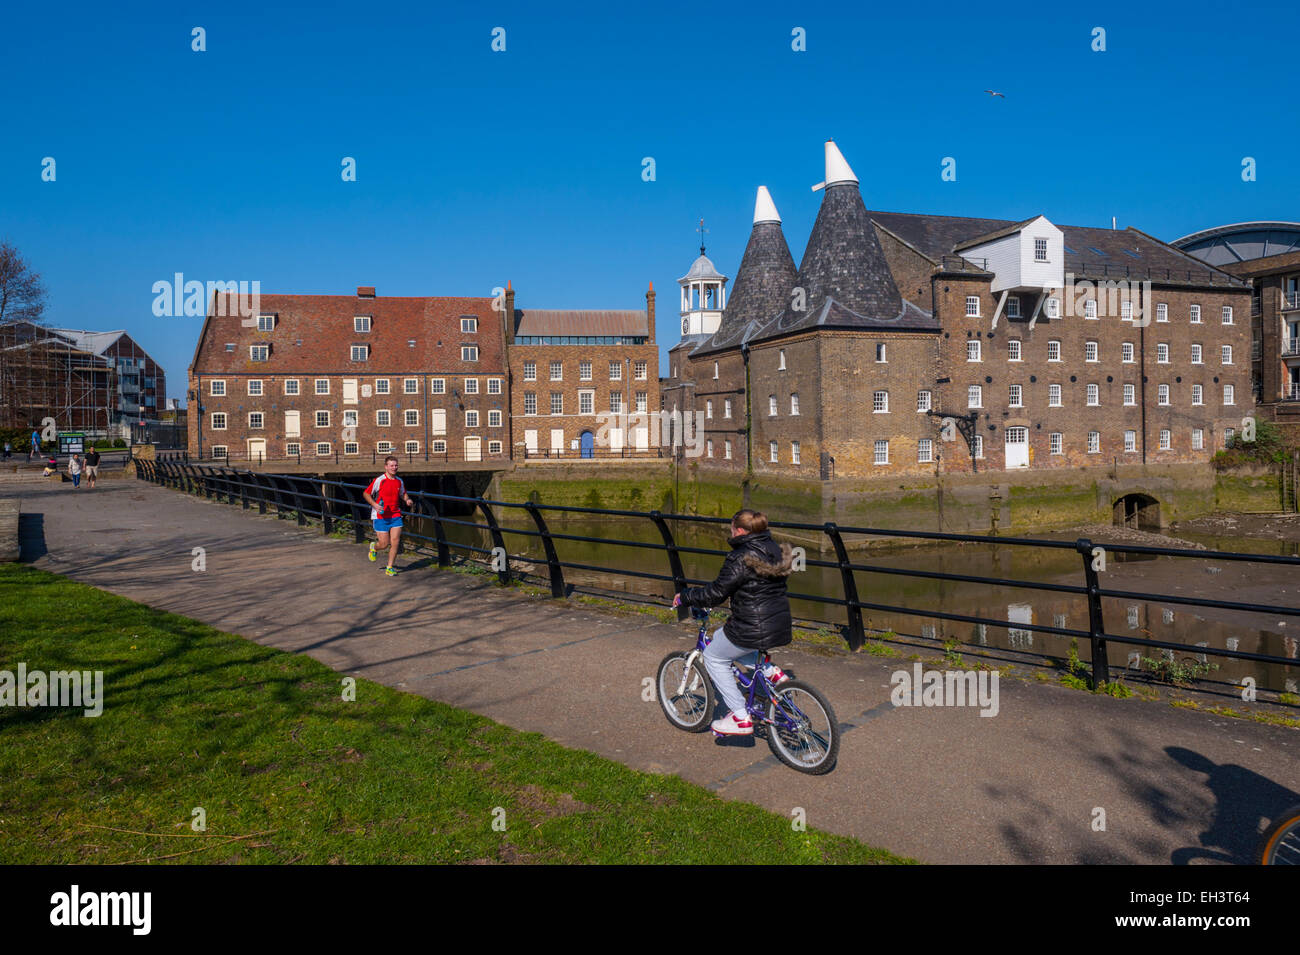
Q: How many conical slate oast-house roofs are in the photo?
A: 2